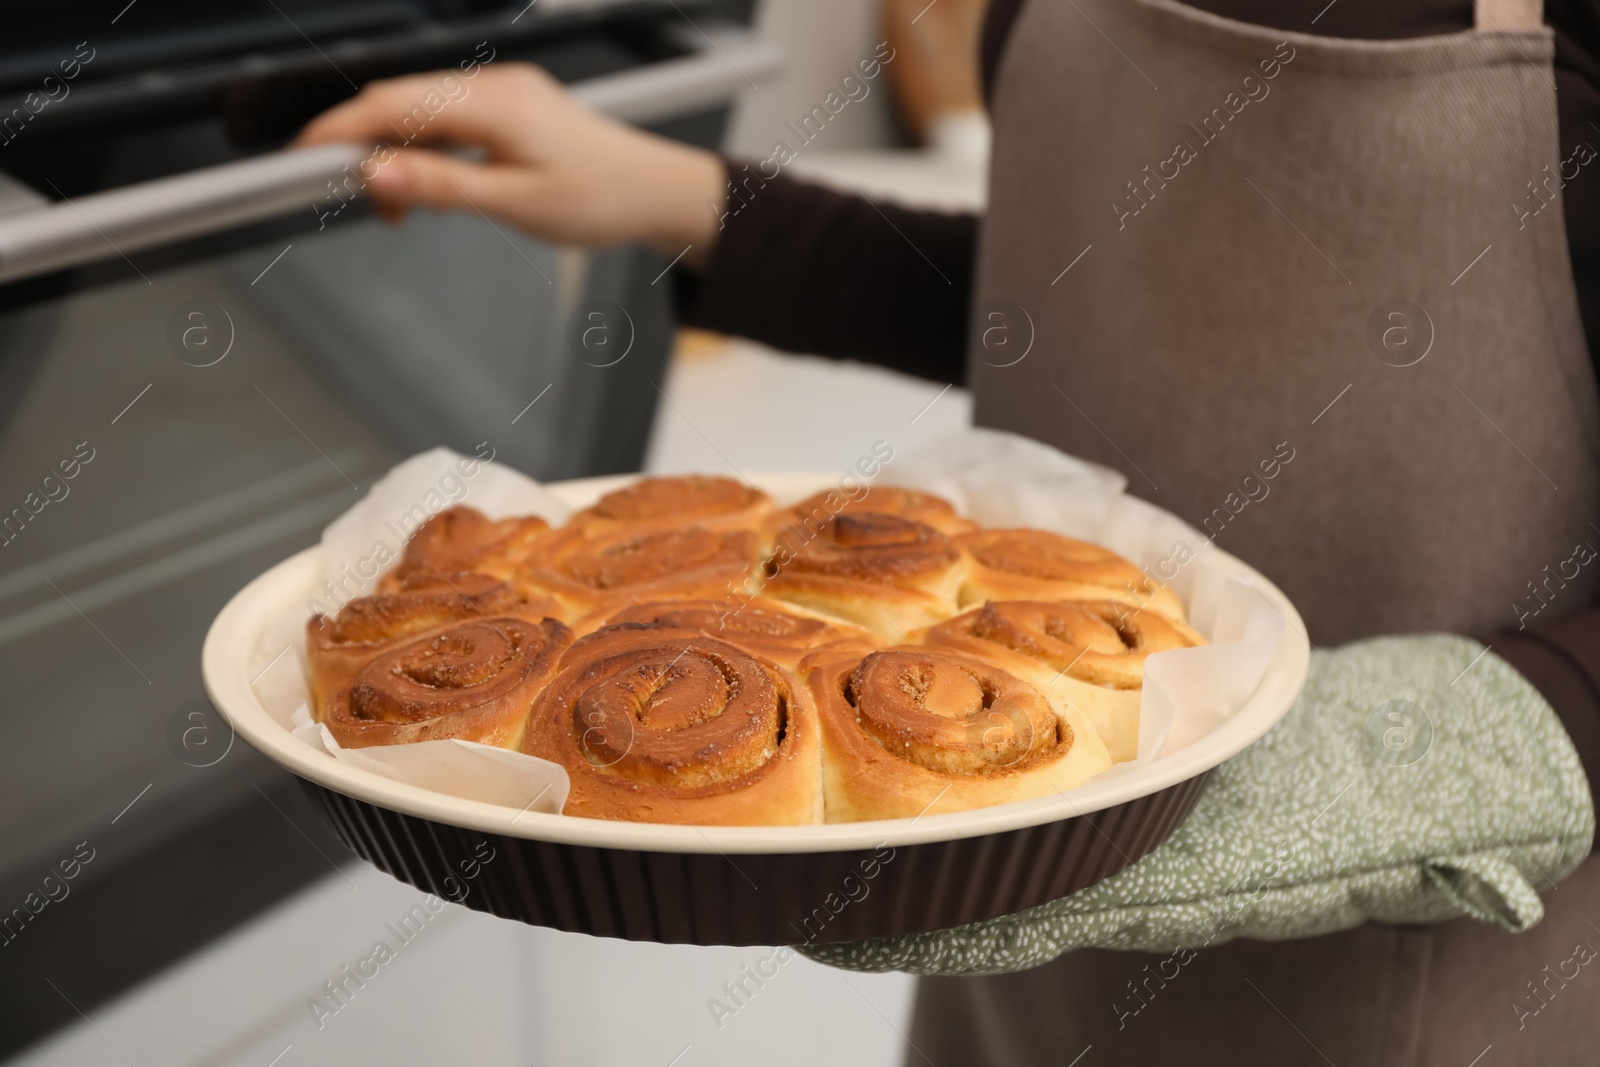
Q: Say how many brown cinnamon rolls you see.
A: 12